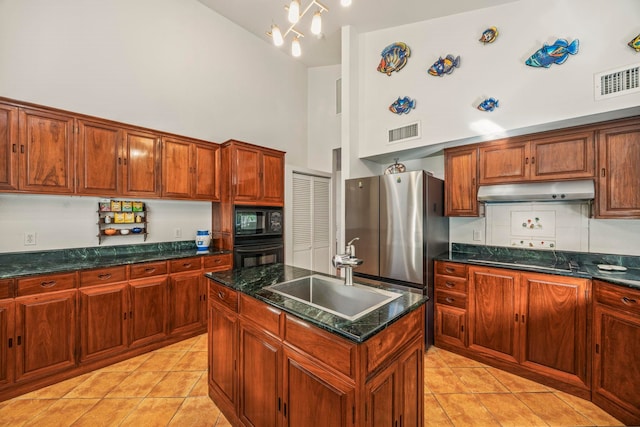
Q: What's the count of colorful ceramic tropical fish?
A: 7